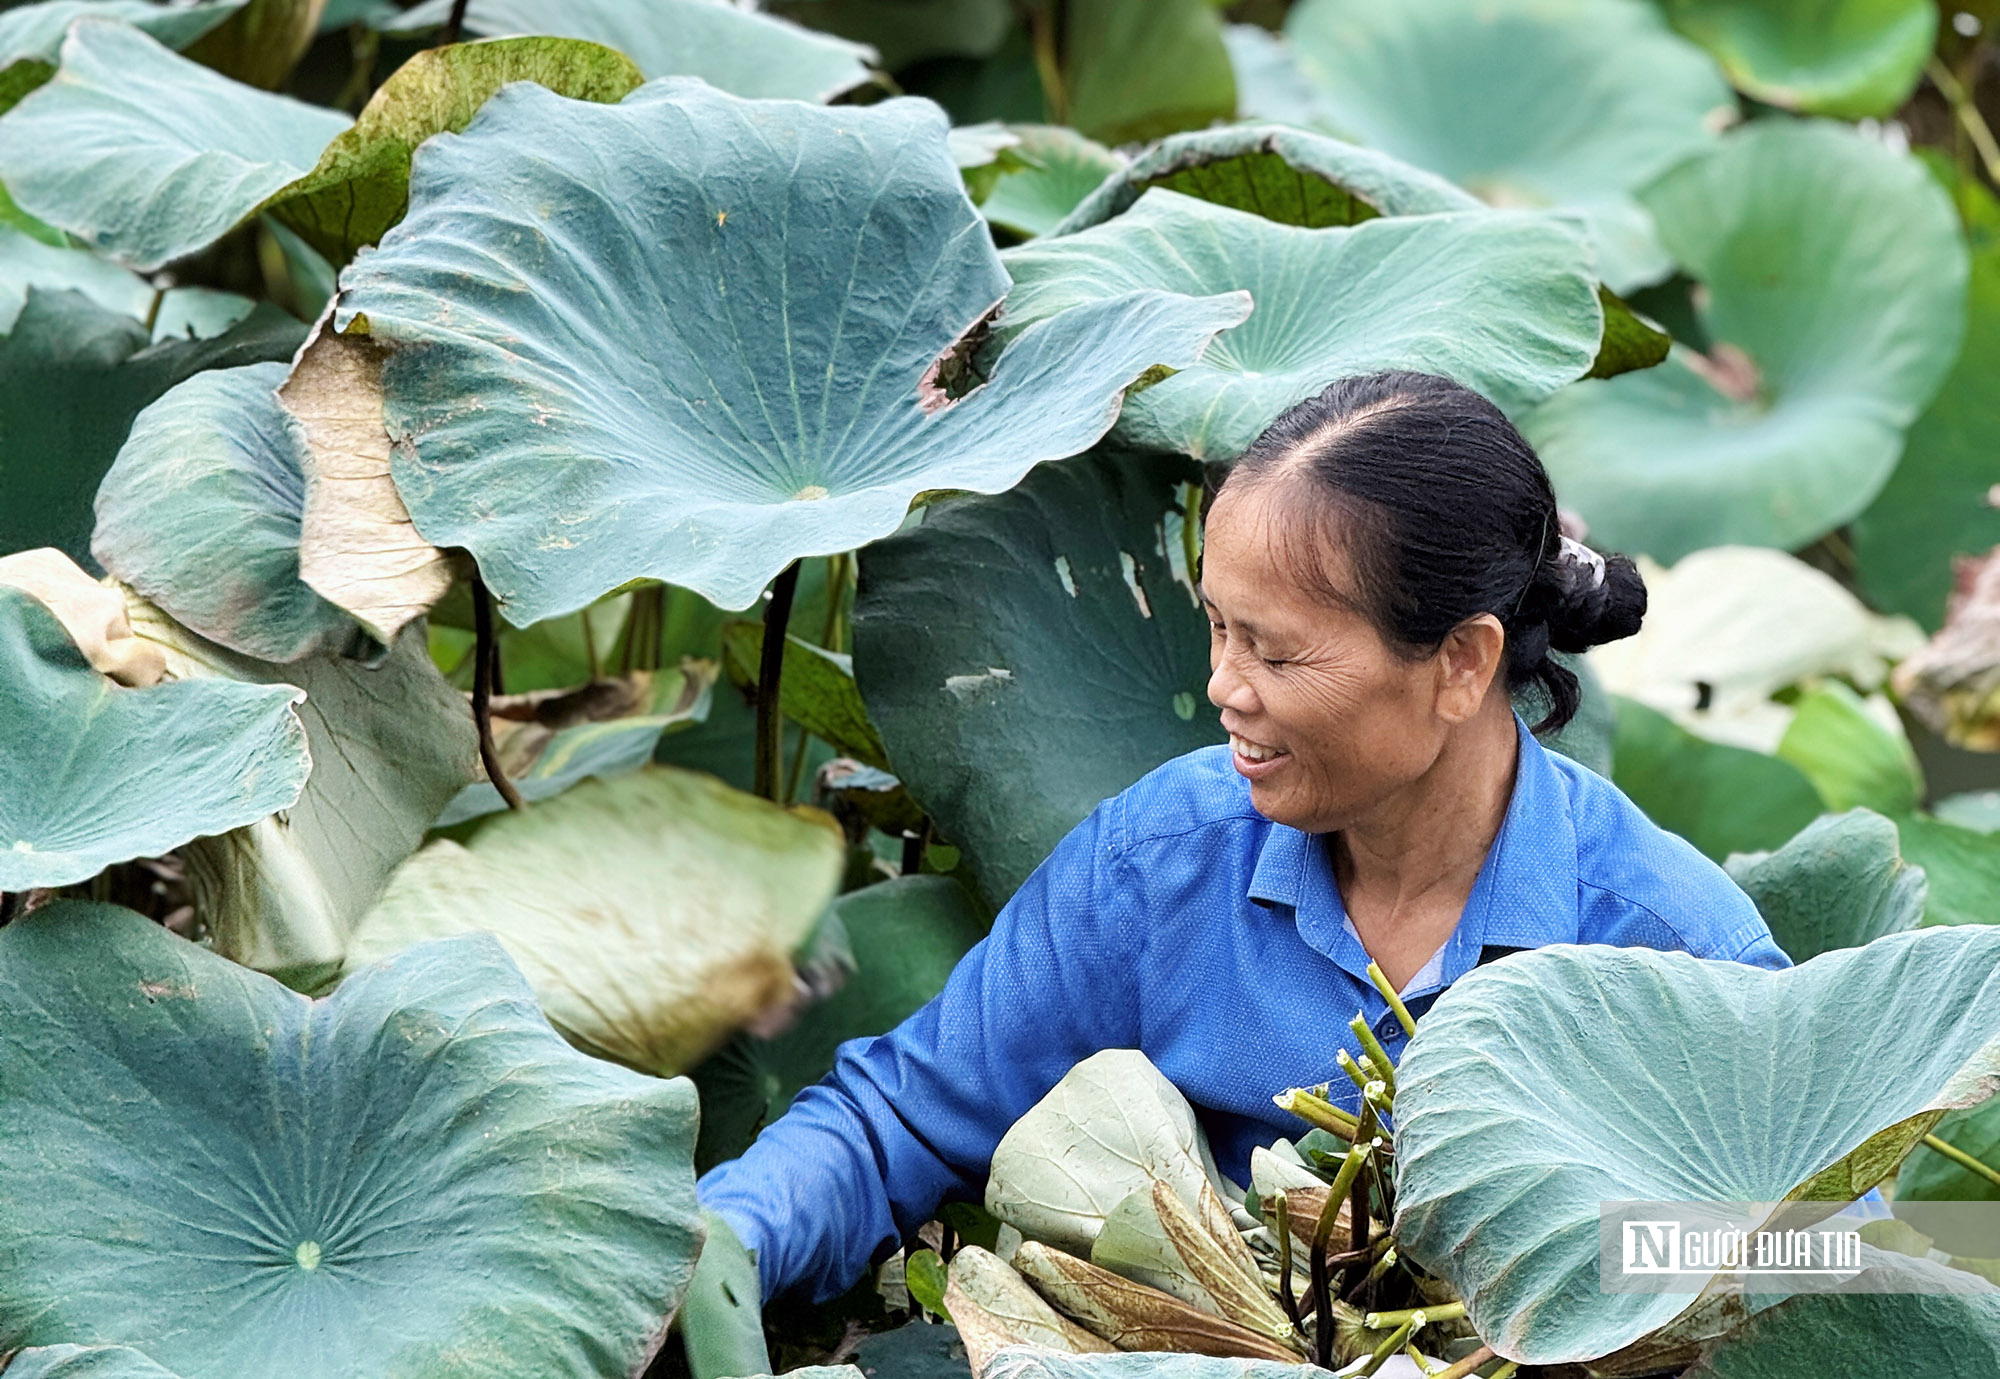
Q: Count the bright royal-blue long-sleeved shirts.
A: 1